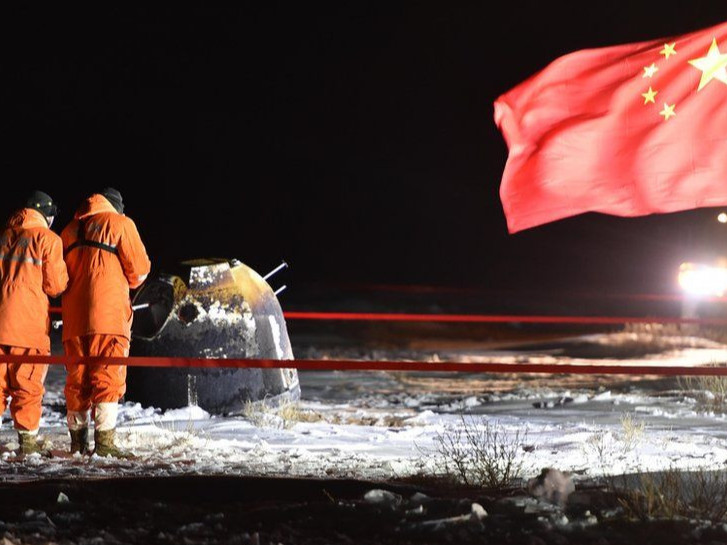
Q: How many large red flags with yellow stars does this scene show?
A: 1